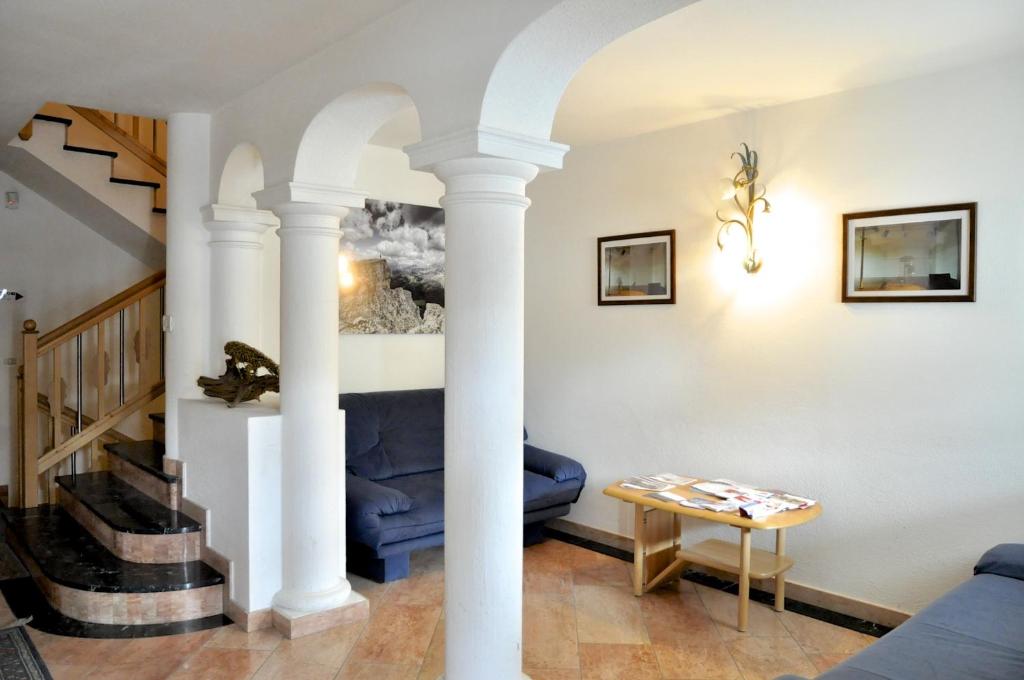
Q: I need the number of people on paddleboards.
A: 0